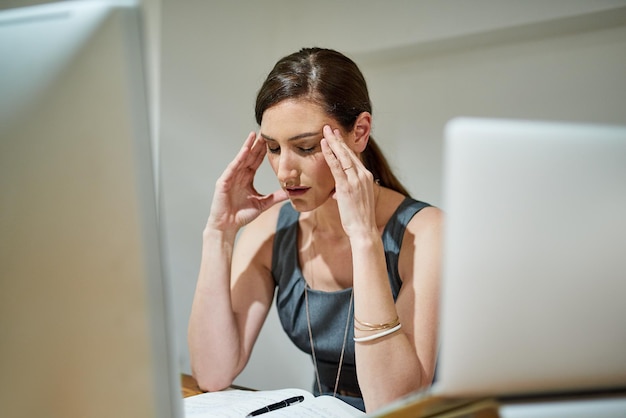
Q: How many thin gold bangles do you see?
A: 2